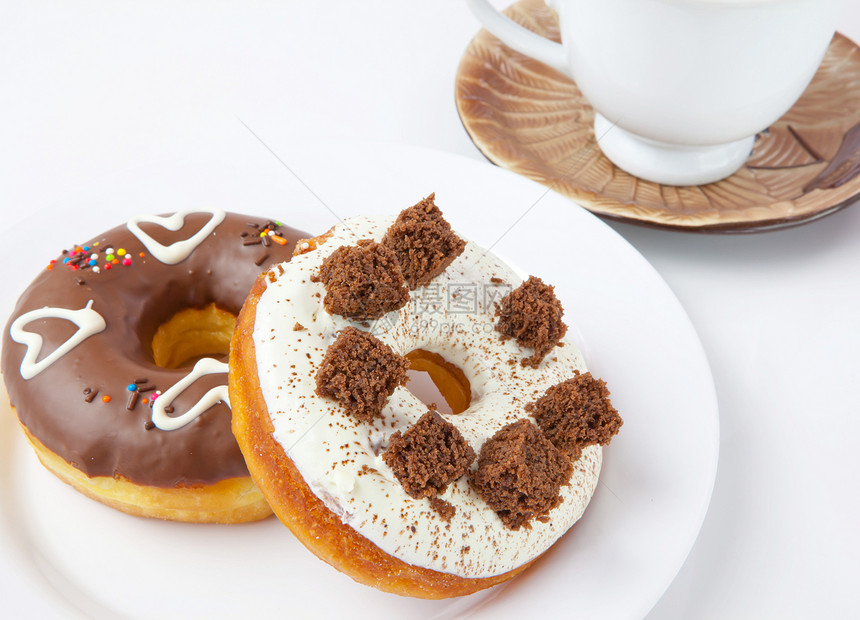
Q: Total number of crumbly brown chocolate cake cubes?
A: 7